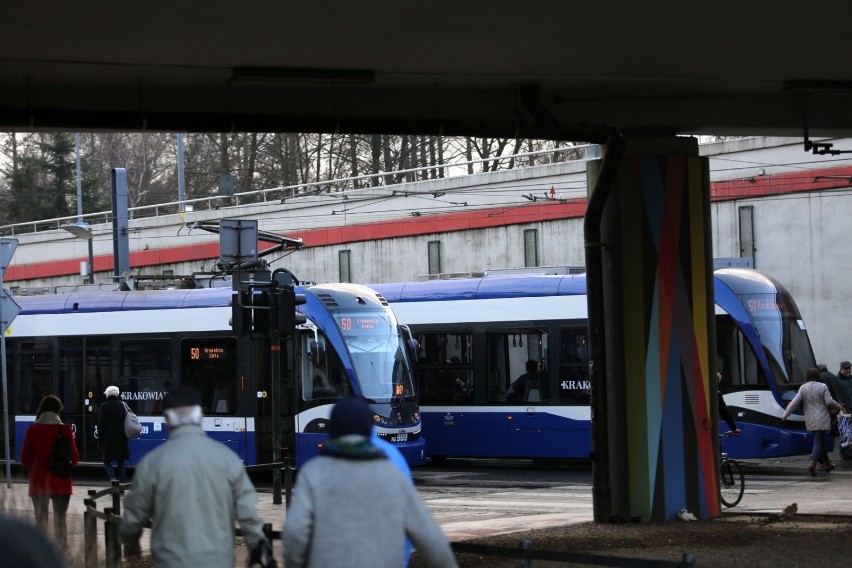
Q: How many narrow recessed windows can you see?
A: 4